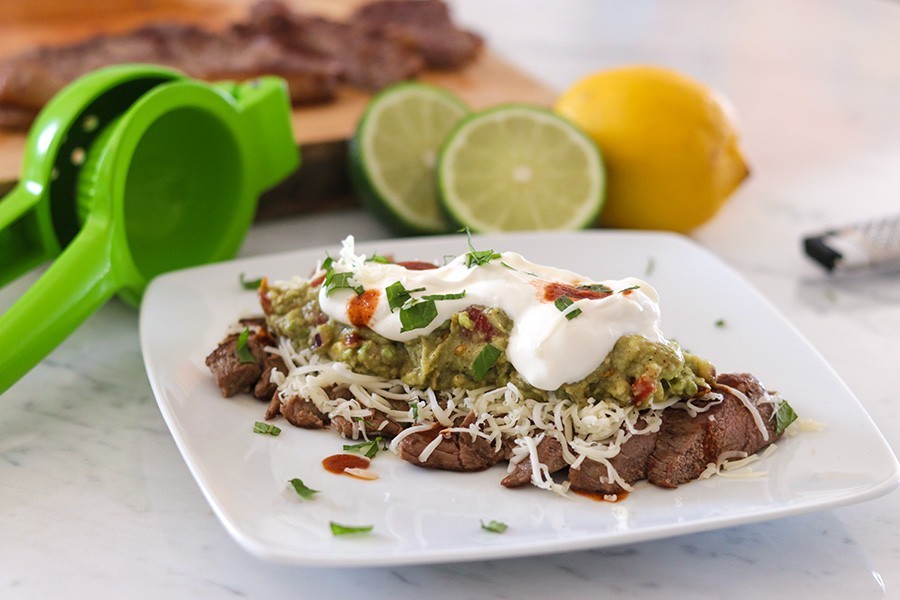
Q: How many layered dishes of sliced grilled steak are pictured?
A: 1